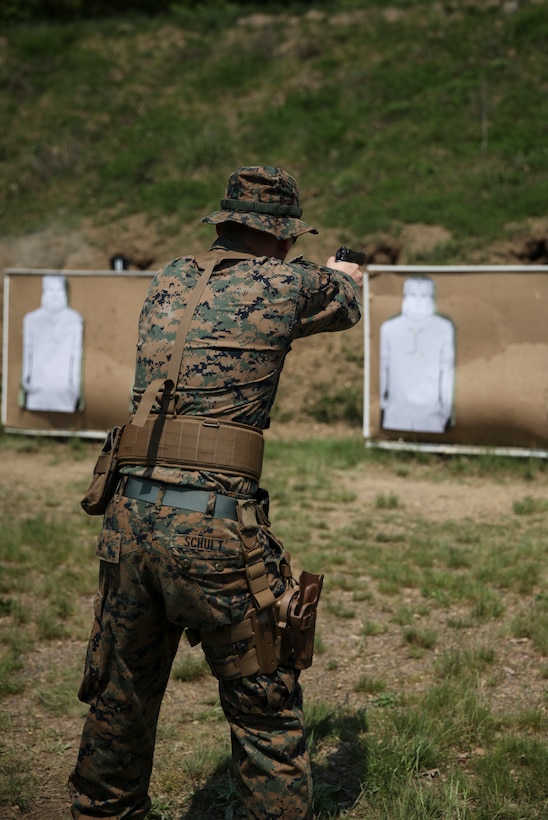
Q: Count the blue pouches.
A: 0